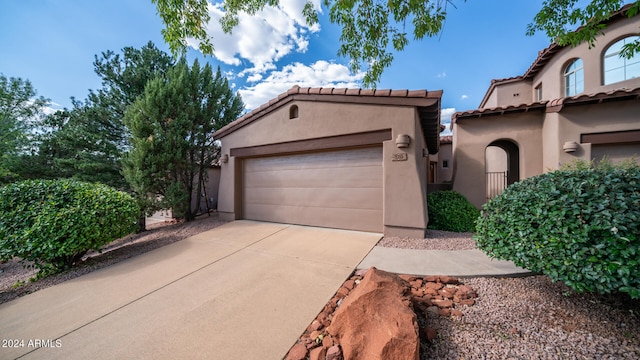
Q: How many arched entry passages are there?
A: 1